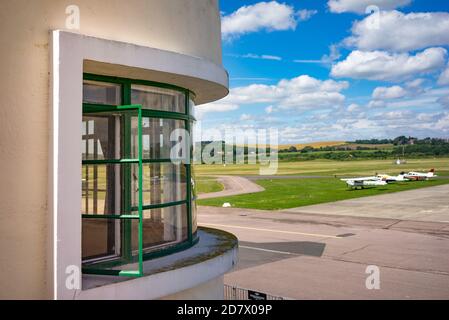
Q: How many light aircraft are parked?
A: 3